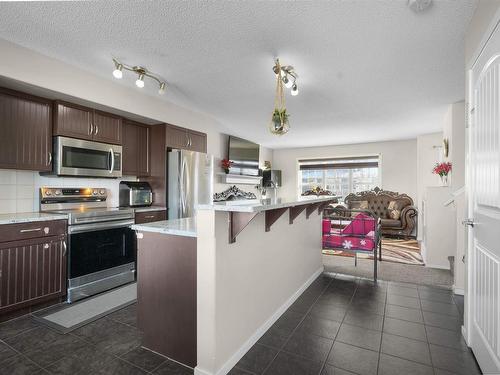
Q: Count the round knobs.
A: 4